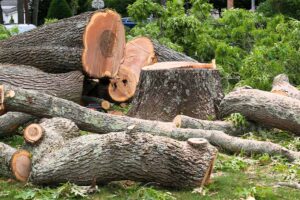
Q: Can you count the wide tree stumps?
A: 1